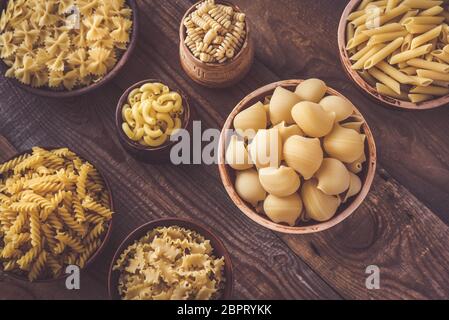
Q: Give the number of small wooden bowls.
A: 2